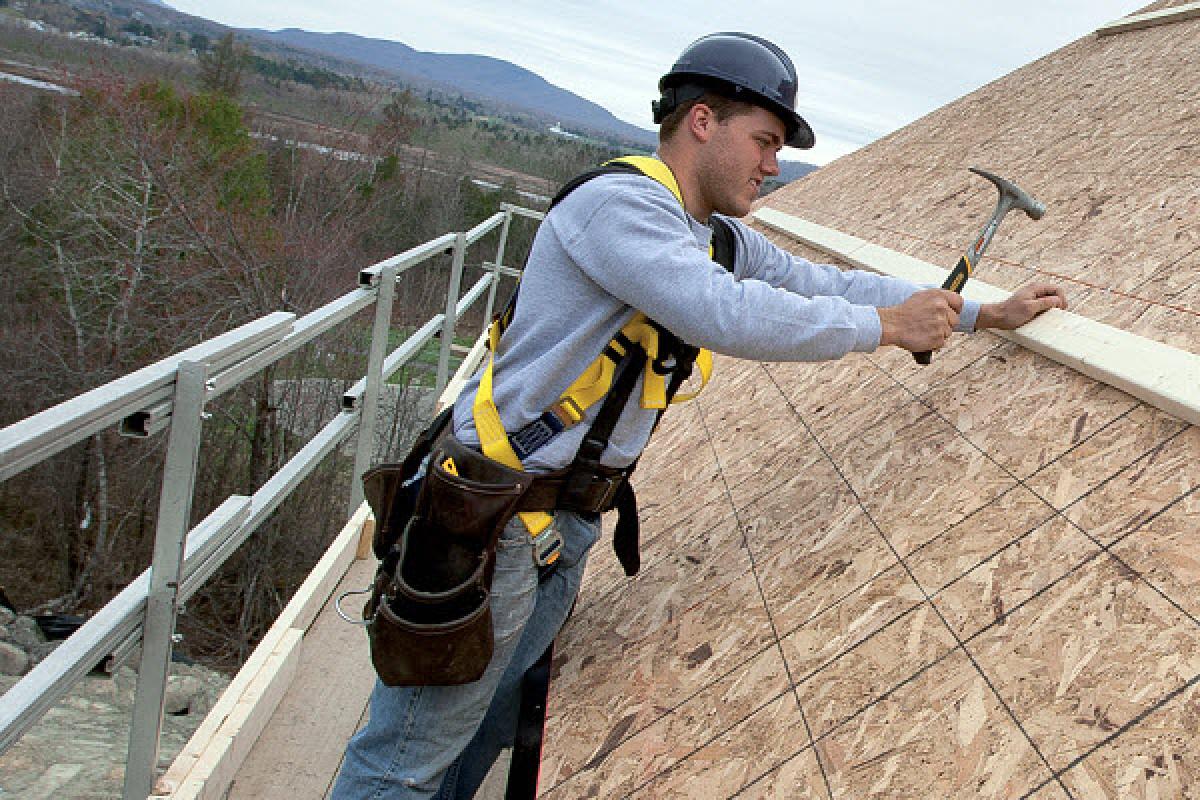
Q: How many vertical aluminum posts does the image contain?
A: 4